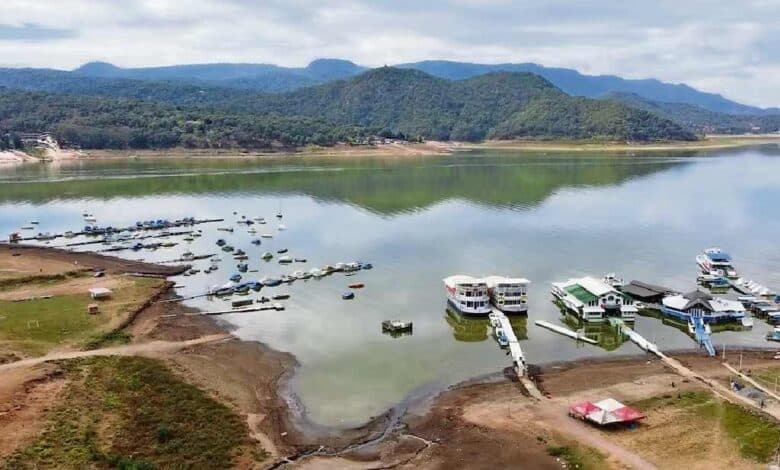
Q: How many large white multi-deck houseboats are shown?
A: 2